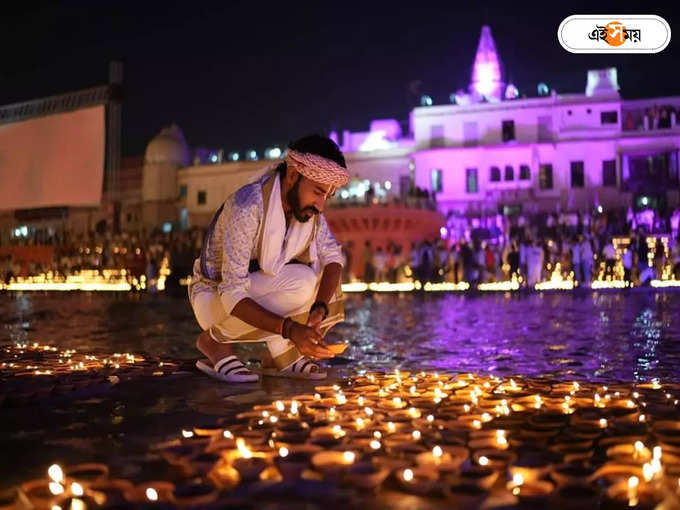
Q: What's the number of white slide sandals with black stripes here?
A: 2